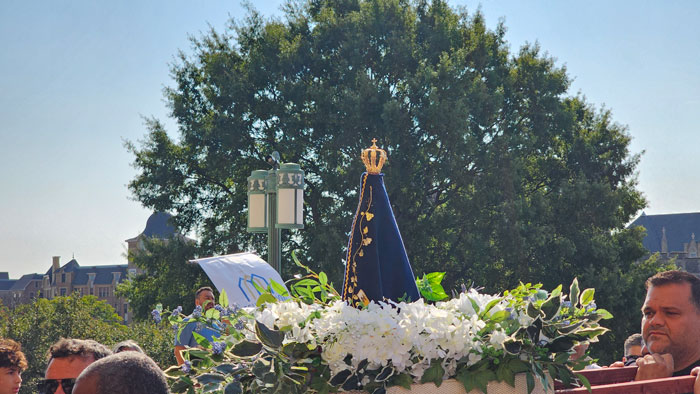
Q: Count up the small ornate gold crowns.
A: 1